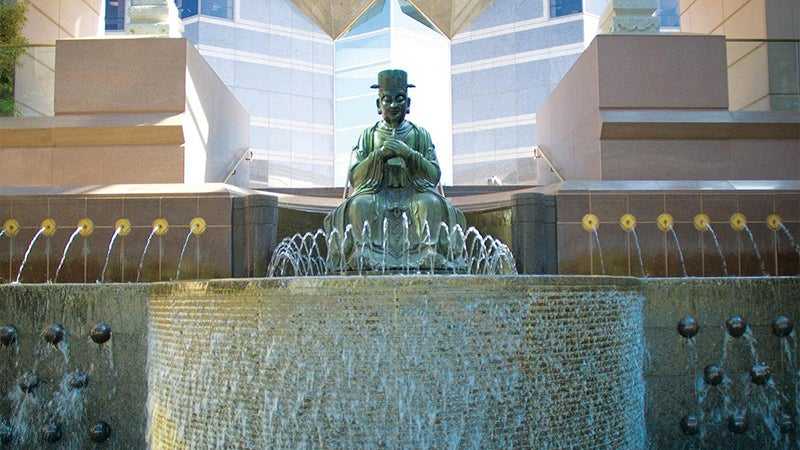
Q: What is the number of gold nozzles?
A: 12